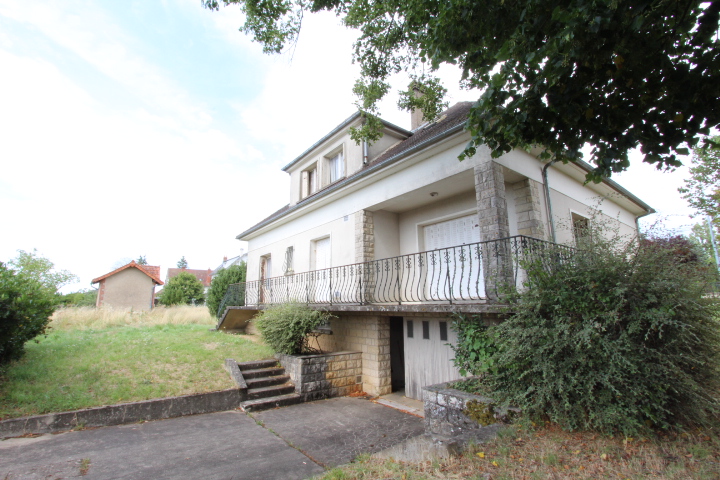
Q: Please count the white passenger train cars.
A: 0